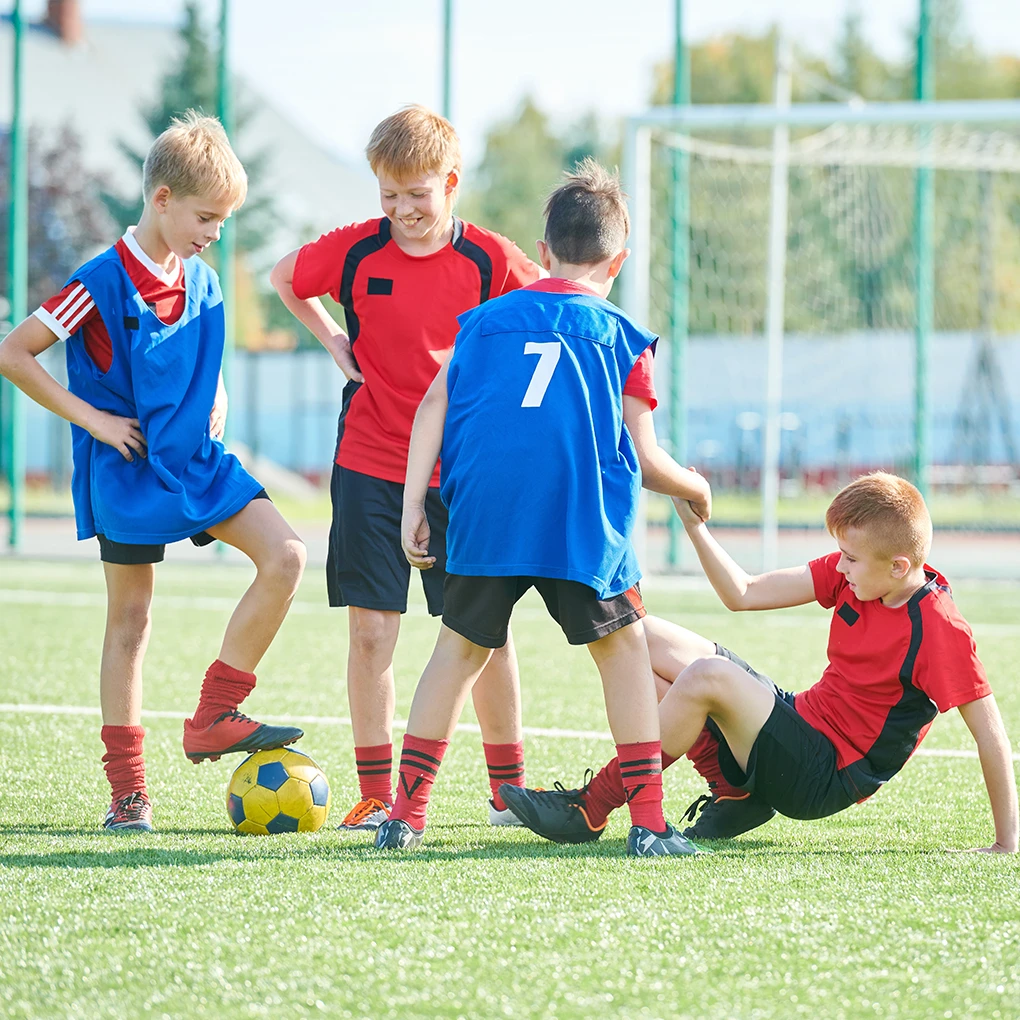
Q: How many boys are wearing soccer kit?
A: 4